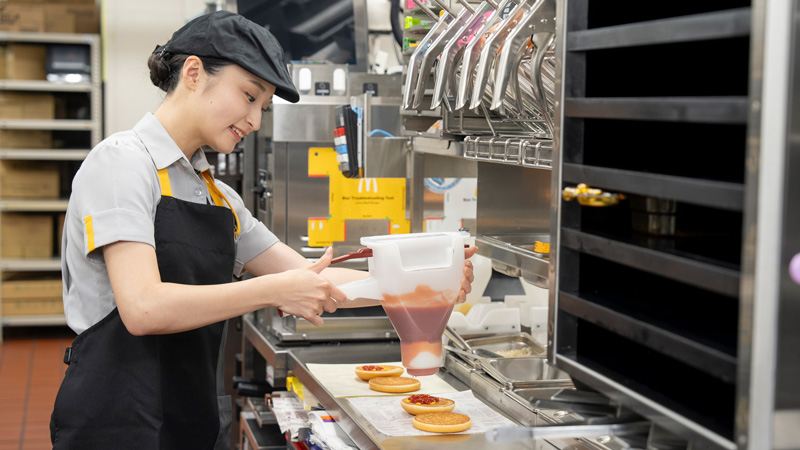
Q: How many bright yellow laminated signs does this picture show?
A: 1